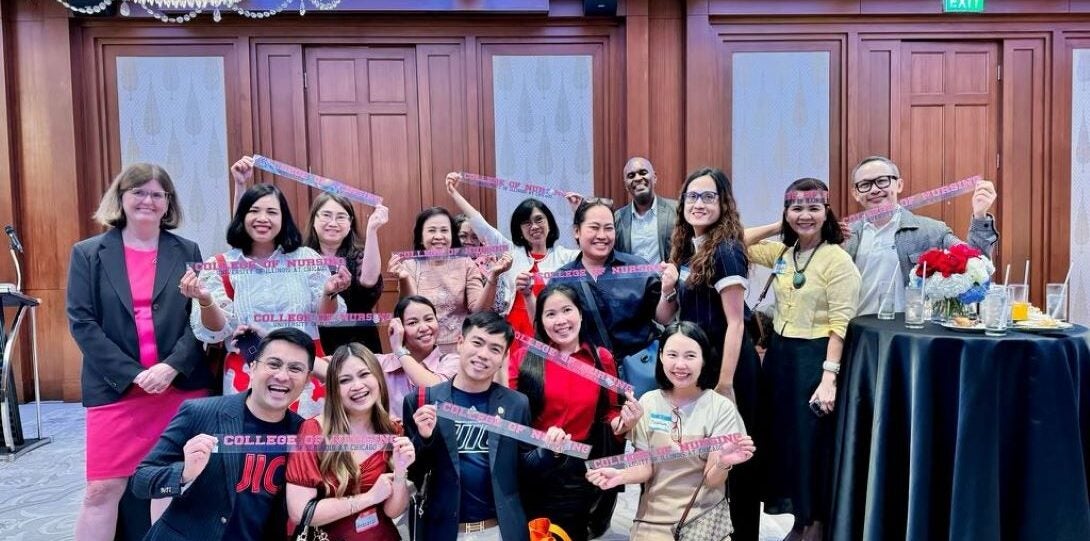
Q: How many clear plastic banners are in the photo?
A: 12